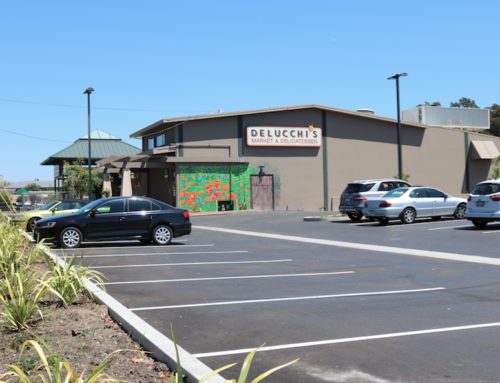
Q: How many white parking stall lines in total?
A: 11